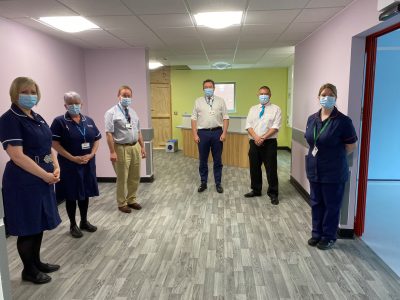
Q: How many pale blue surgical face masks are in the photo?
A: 6